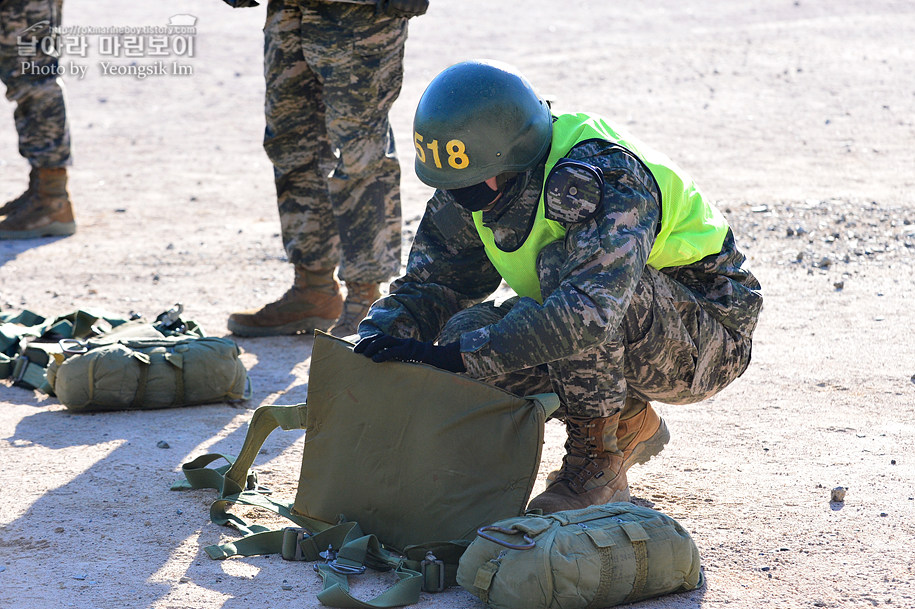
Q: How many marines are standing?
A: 2